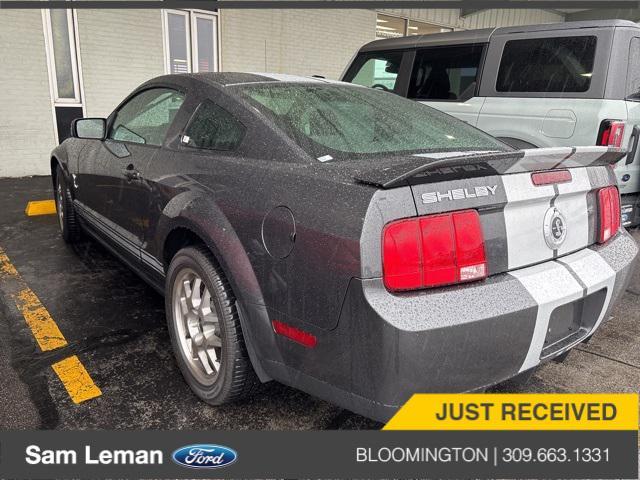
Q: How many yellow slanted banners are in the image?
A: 1